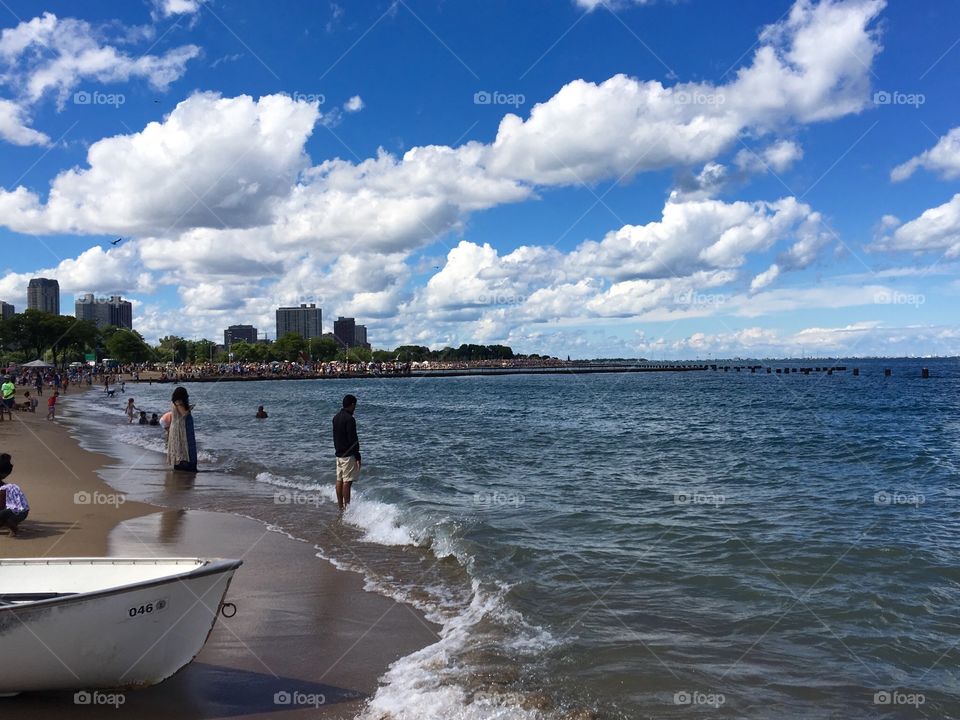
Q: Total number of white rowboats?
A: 1